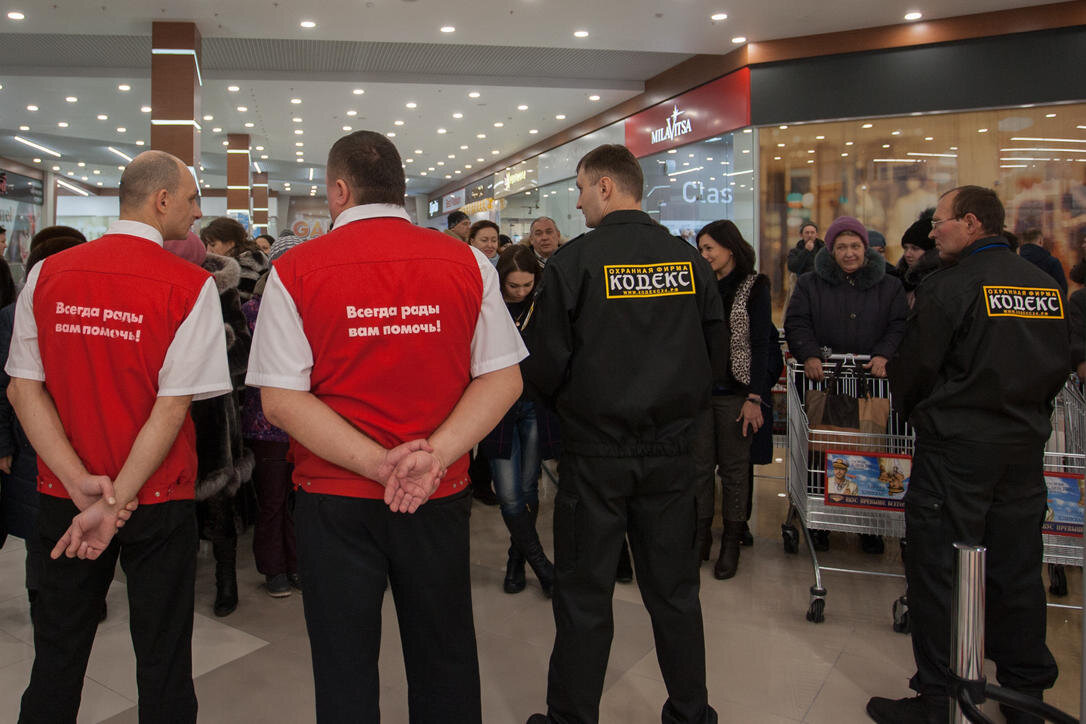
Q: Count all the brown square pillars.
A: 3